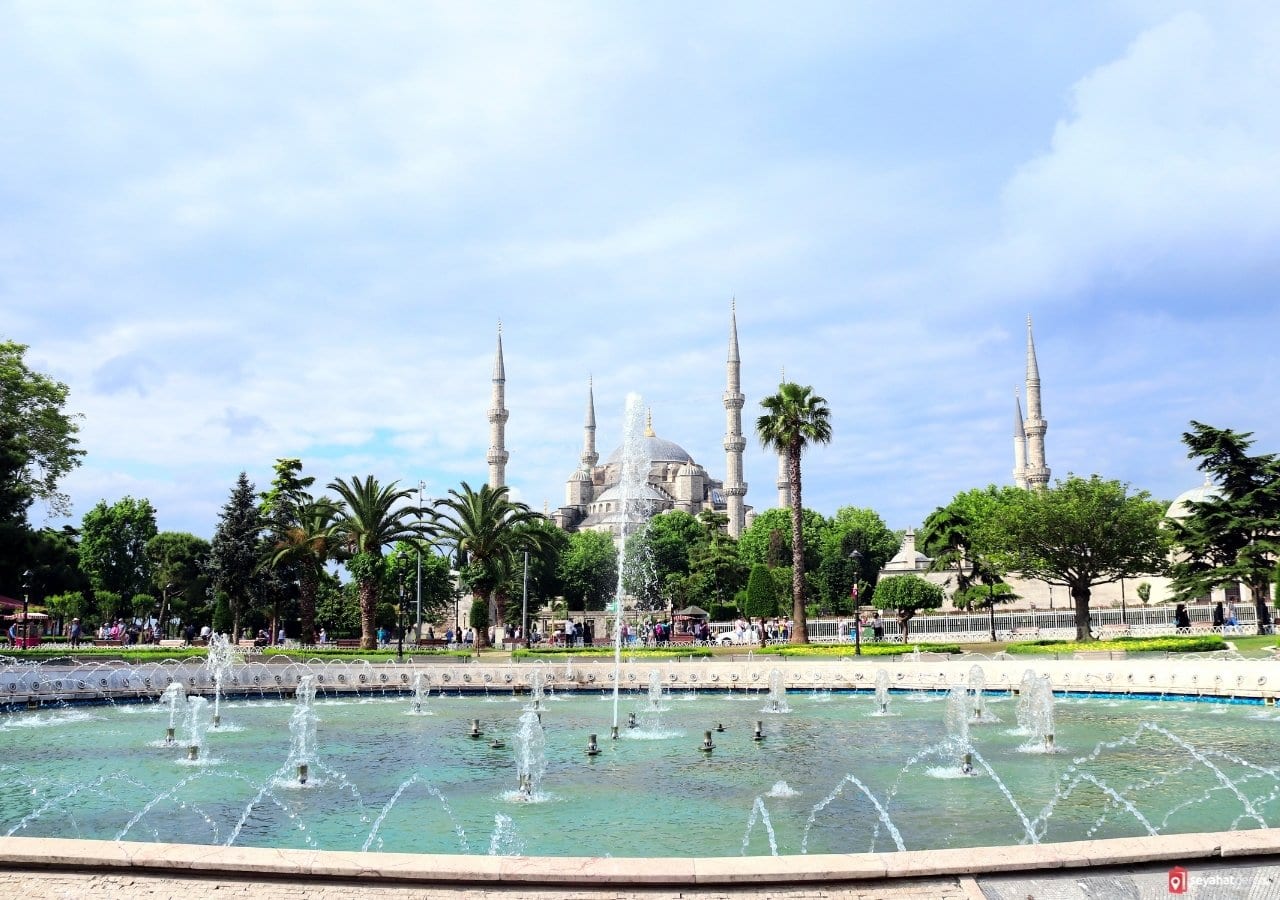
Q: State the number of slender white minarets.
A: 6